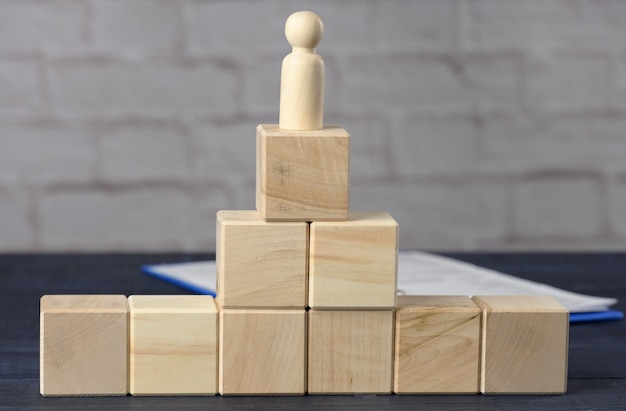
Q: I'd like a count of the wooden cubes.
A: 9